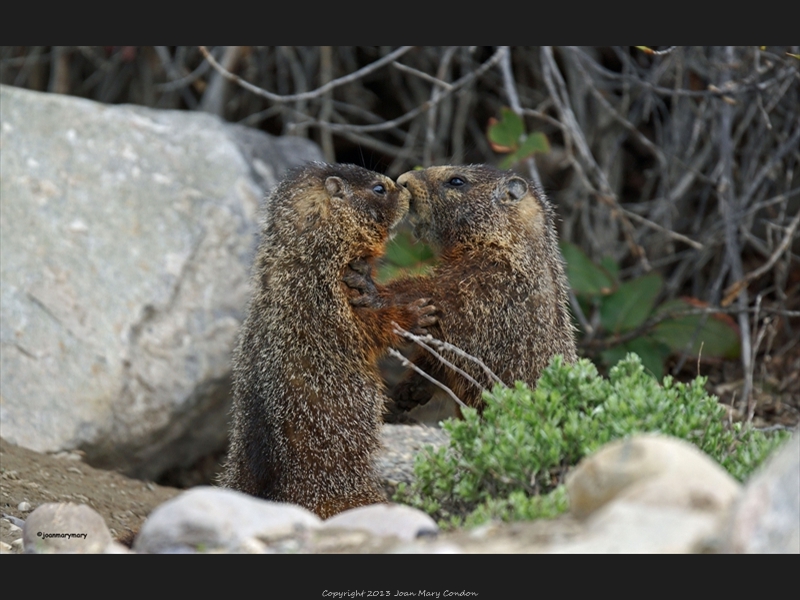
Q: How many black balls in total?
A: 0